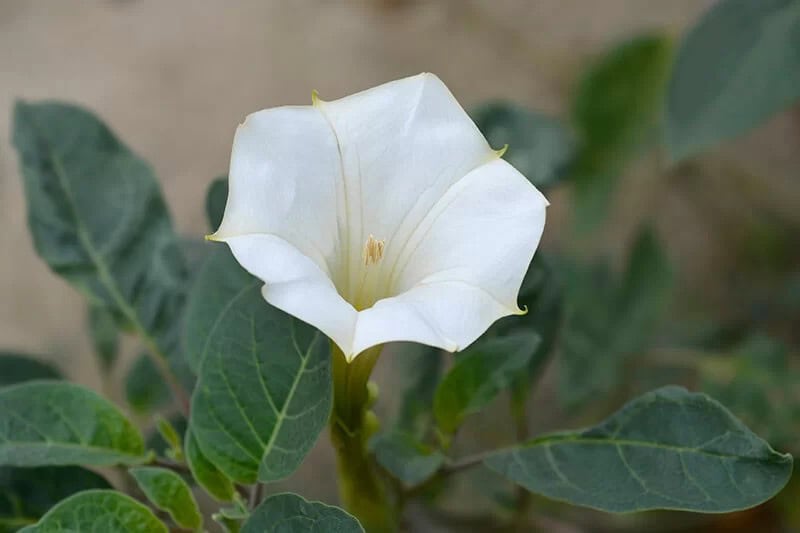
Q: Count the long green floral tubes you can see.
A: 1